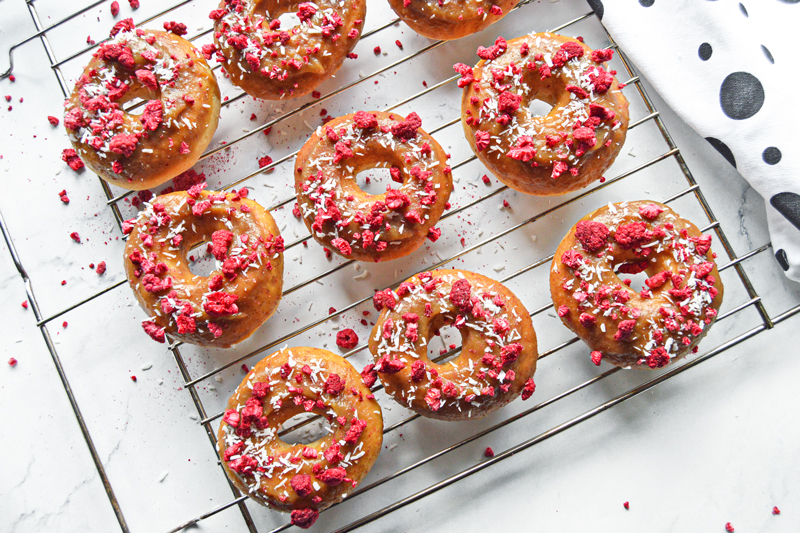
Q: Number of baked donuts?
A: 9